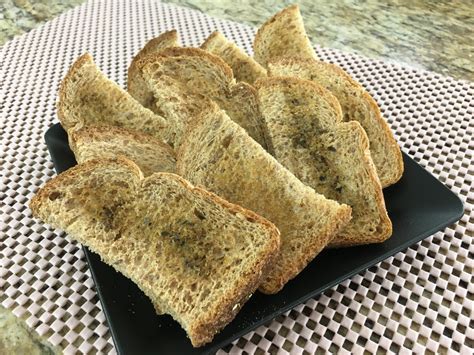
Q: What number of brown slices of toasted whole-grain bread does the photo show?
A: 10